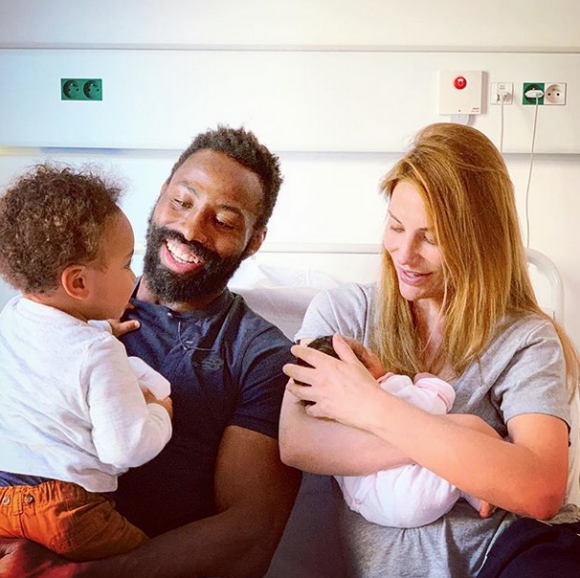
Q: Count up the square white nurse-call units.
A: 1